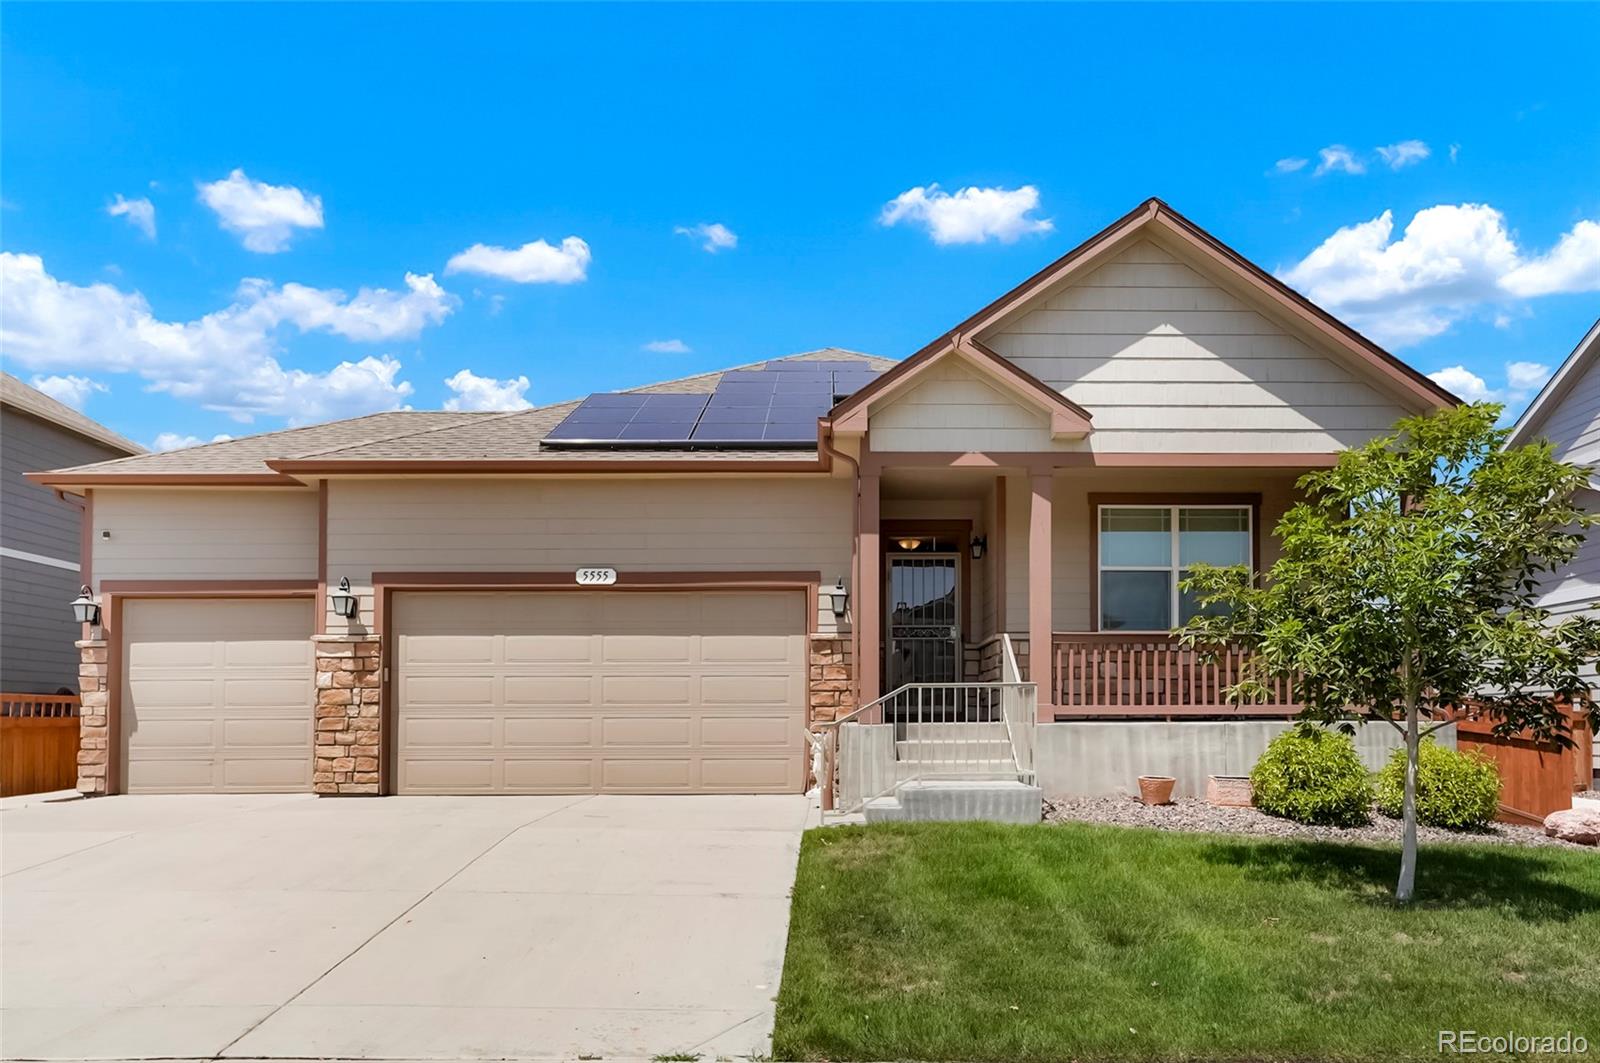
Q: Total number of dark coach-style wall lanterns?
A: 4